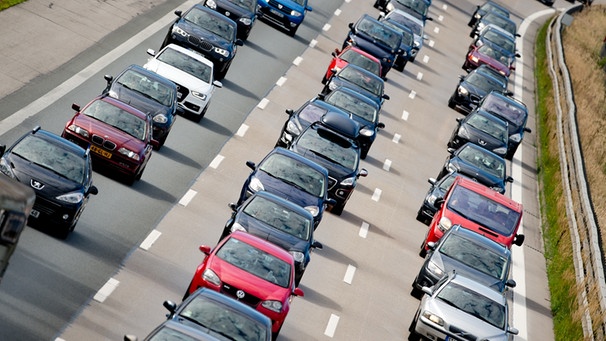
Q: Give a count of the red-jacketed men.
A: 0